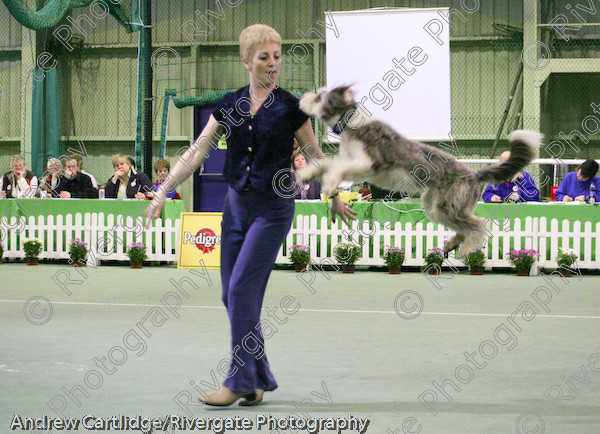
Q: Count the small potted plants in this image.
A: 11